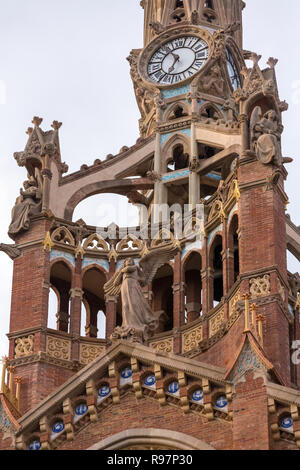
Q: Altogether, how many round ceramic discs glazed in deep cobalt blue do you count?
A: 10